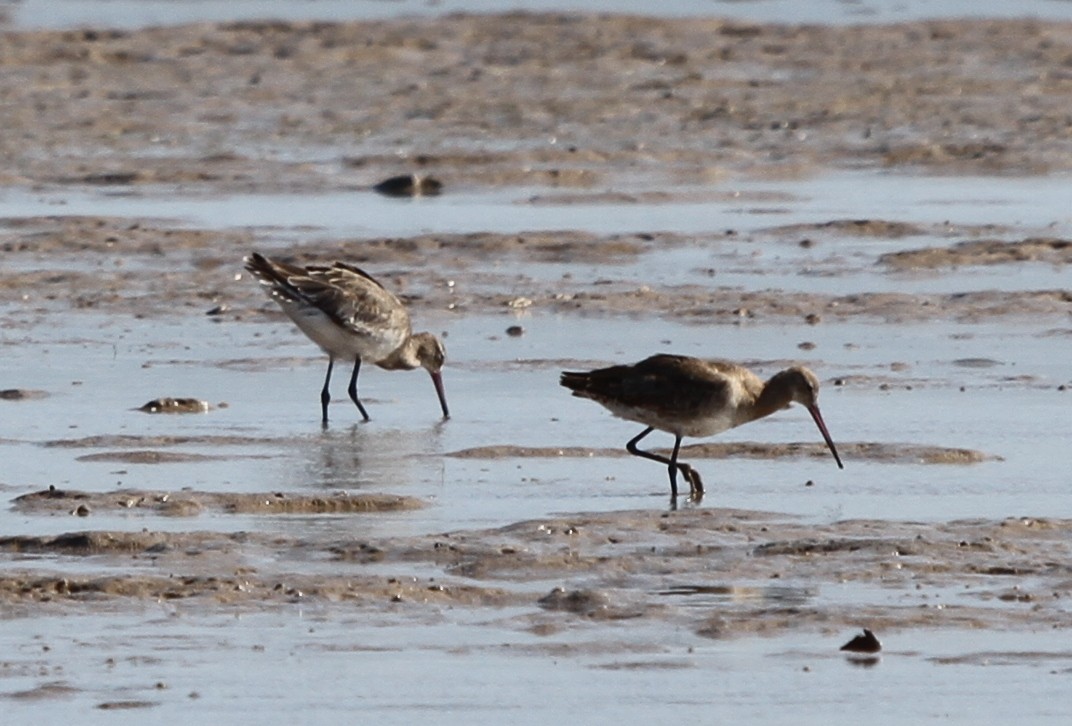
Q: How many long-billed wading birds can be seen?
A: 2